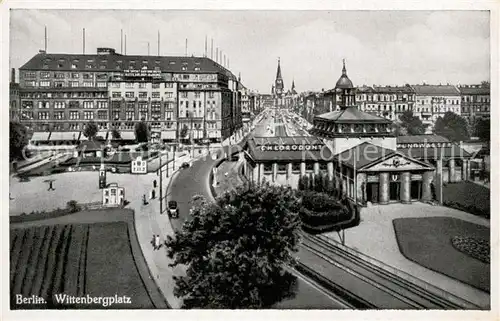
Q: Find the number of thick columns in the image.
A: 4